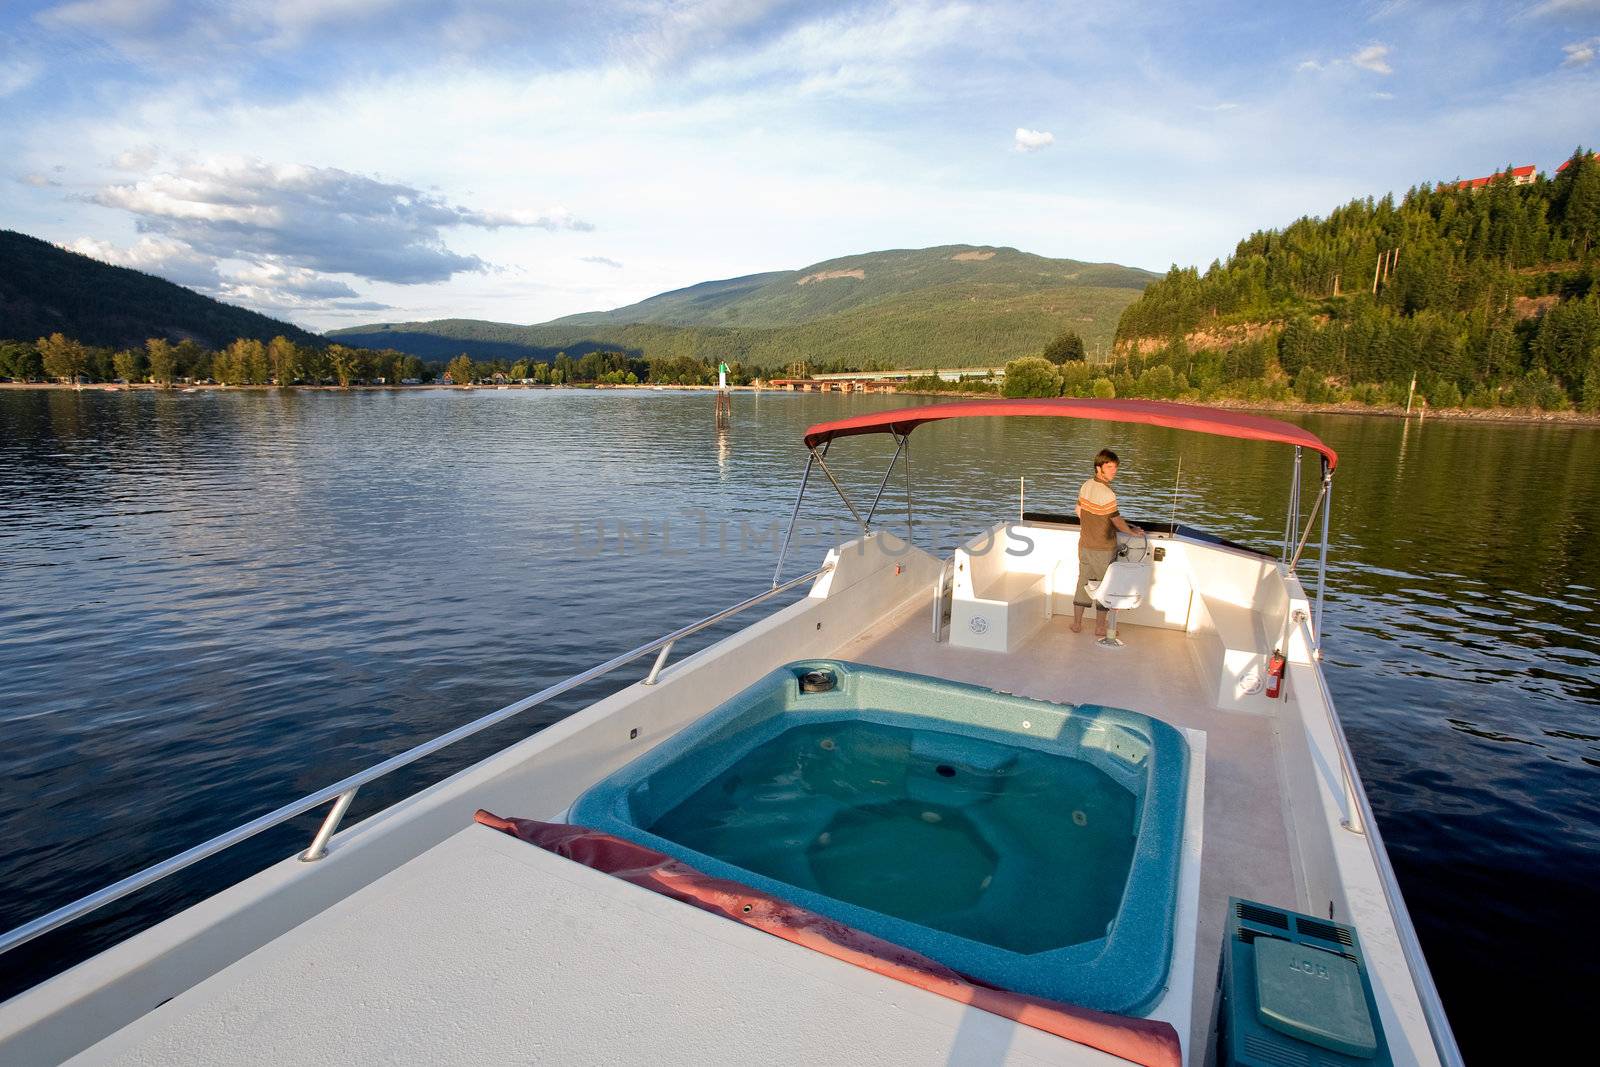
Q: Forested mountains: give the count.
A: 3